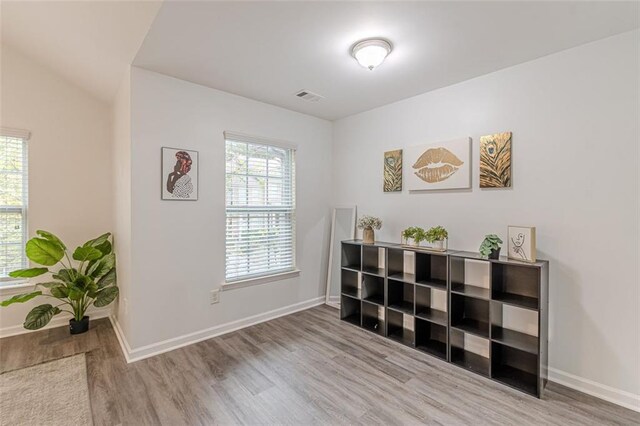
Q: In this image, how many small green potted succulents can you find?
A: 3